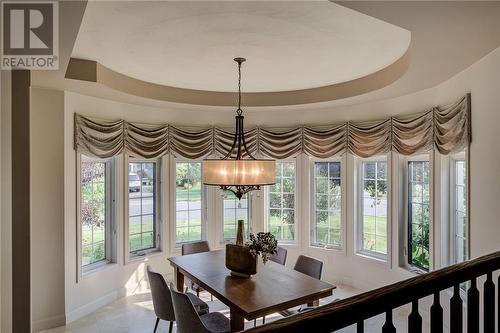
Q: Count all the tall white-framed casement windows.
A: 9